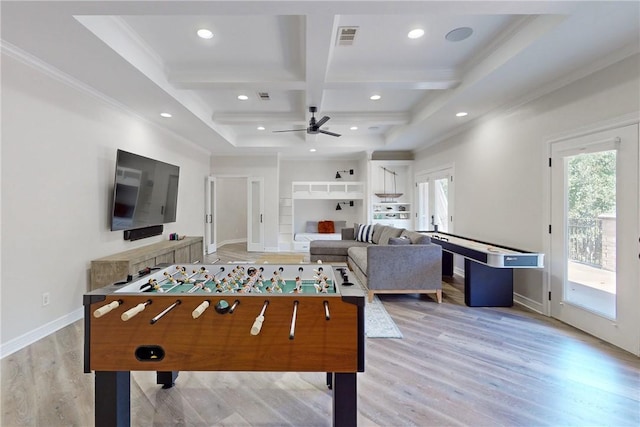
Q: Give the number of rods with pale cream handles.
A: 4